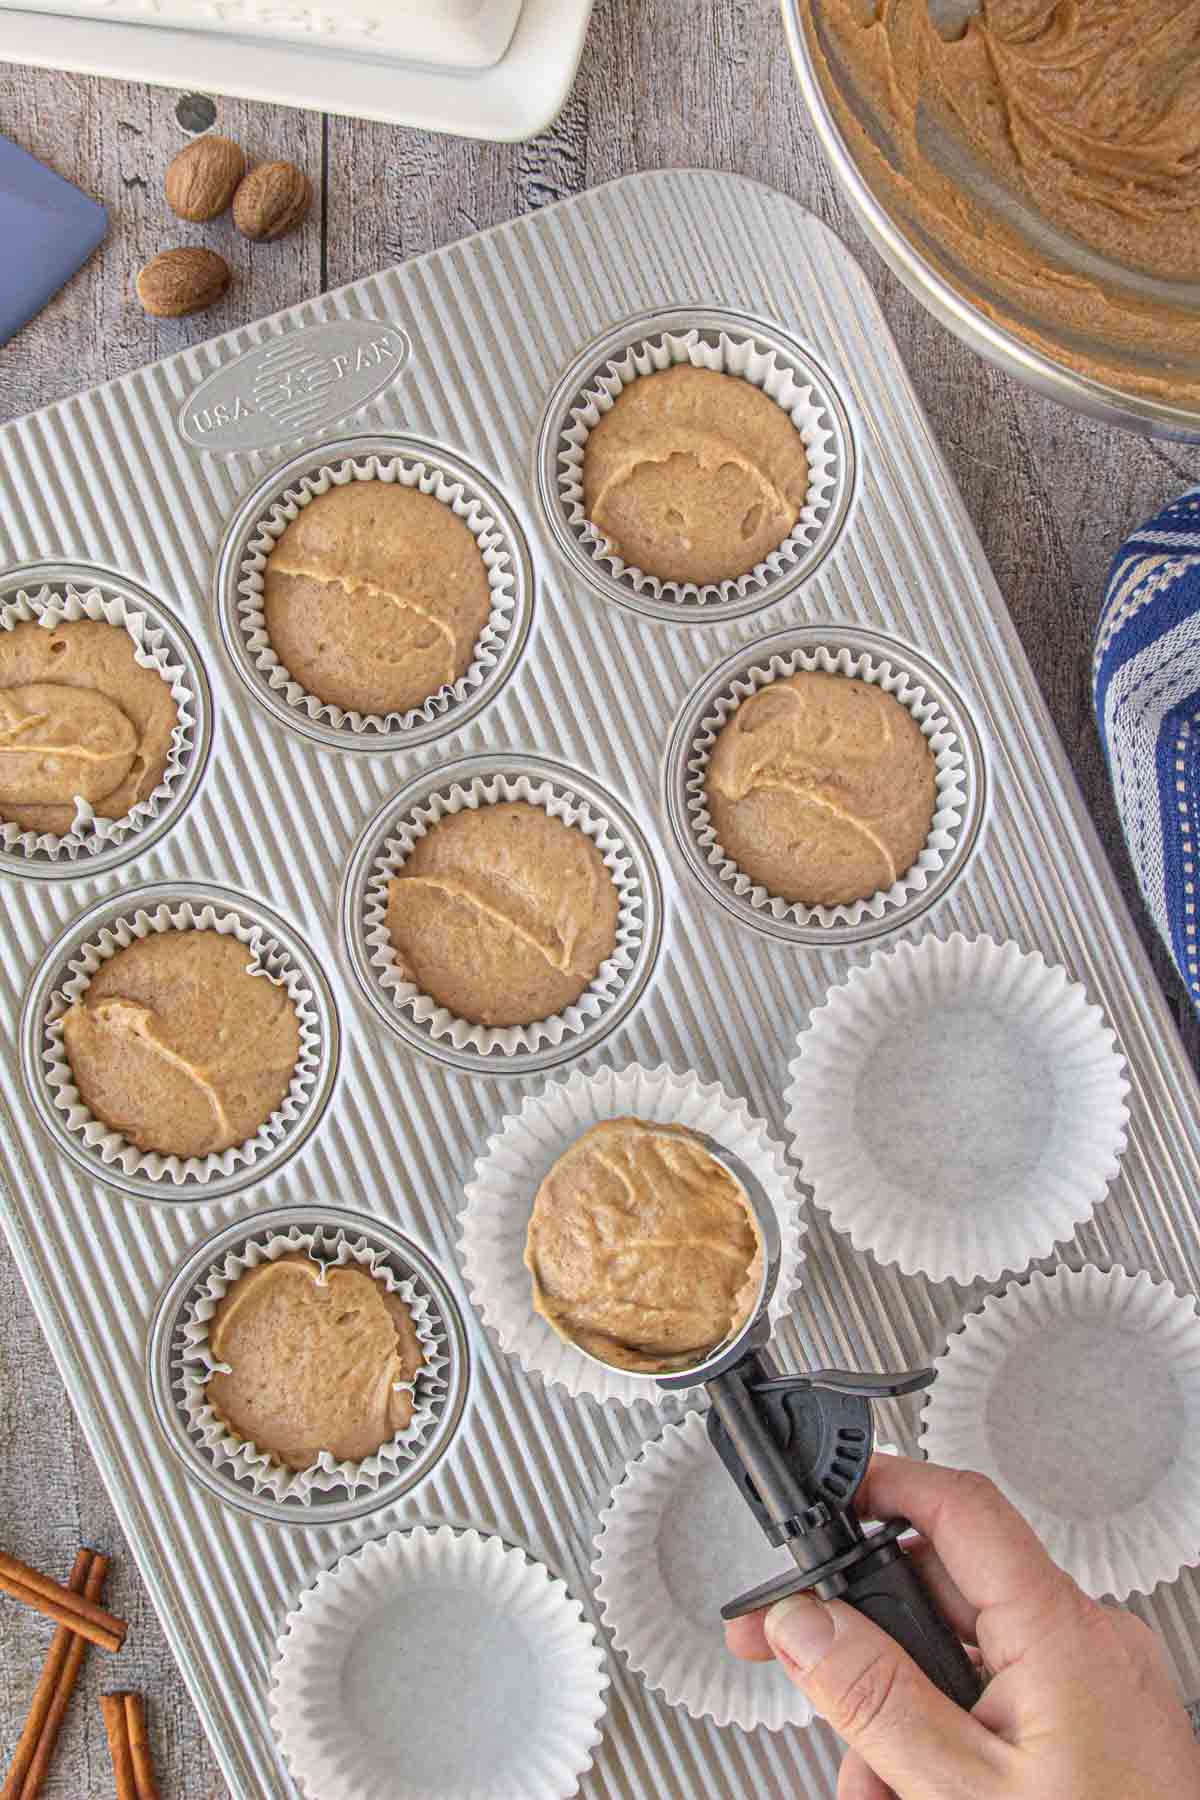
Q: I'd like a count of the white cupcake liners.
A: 12